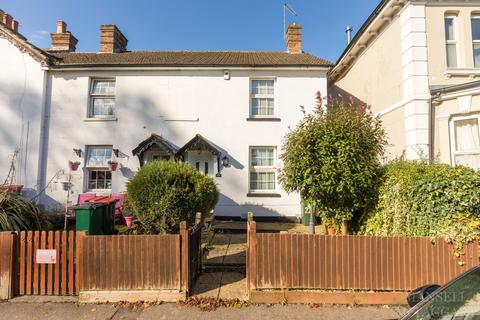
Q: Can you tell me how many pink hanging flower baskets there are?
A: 2